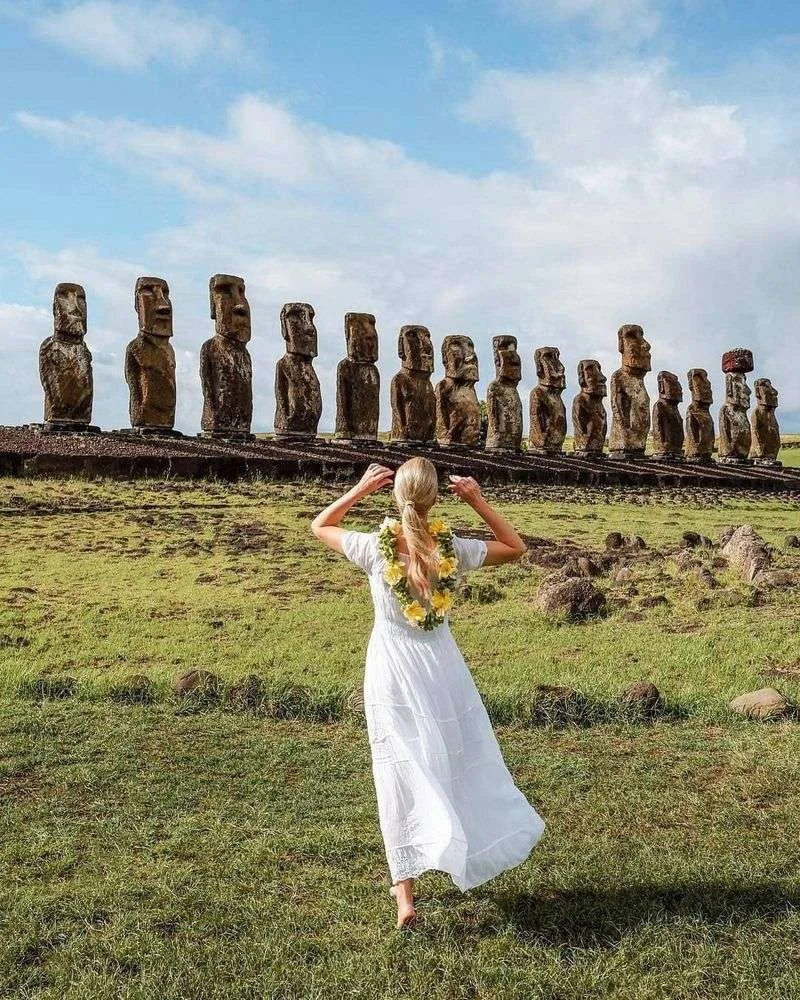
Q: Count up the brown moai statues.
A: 15